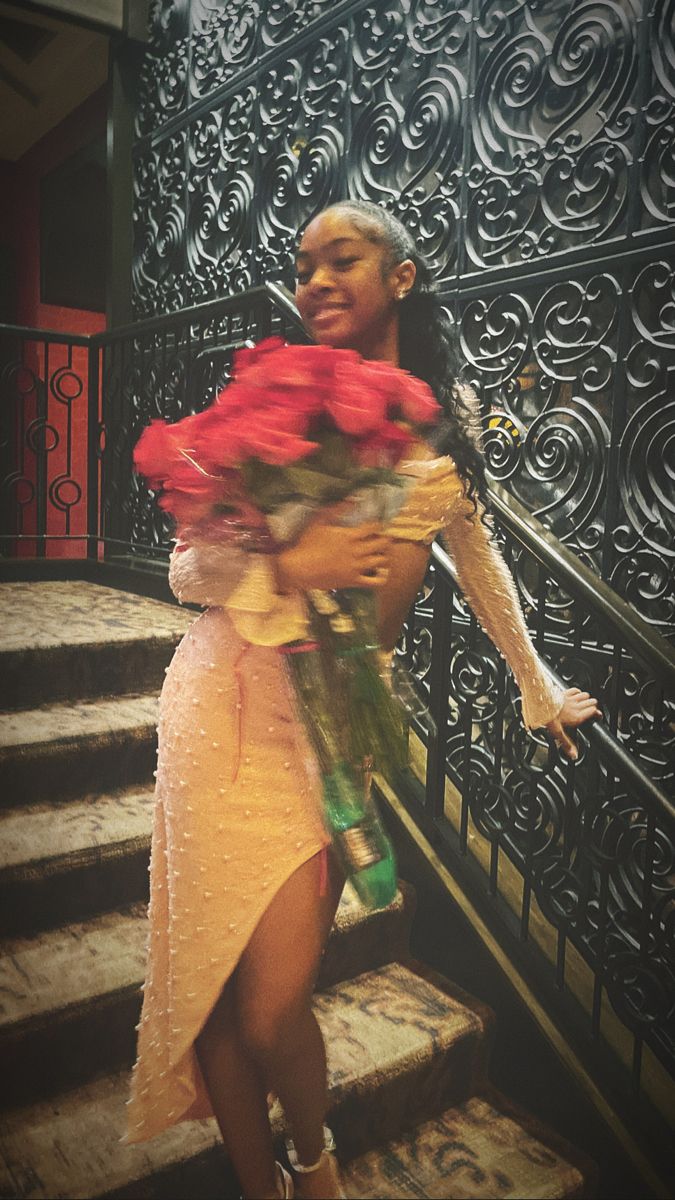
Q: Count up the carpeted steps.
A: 6